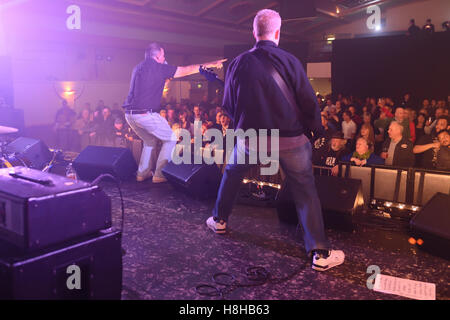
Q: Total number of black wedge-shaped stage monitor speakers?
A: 5